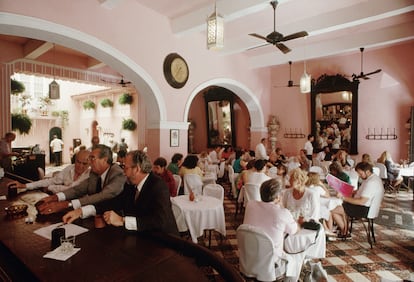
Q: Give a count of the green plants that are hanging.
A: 6